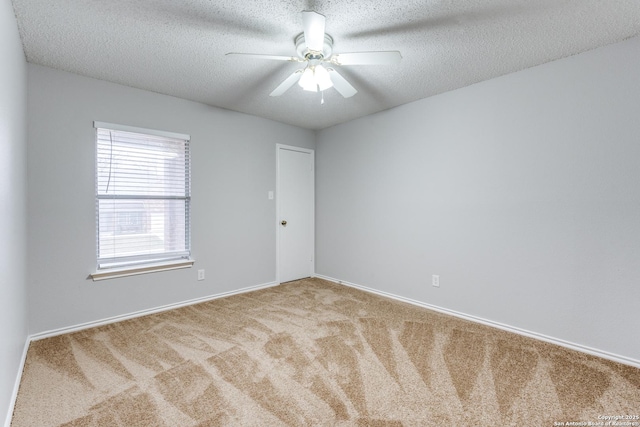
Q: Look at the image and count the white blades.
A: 5